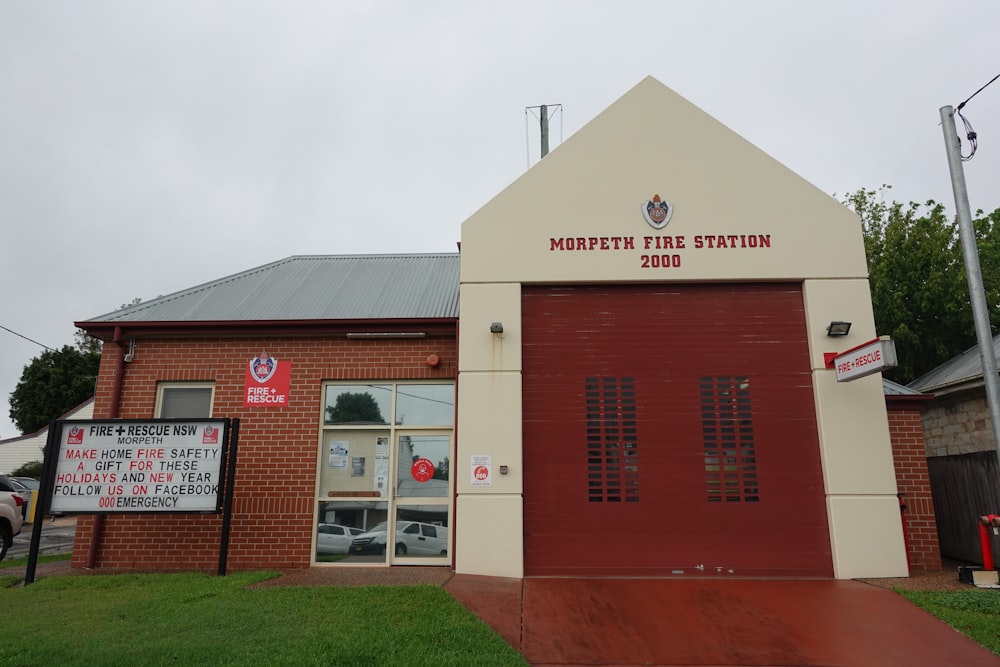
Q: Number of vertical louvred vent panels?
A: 2